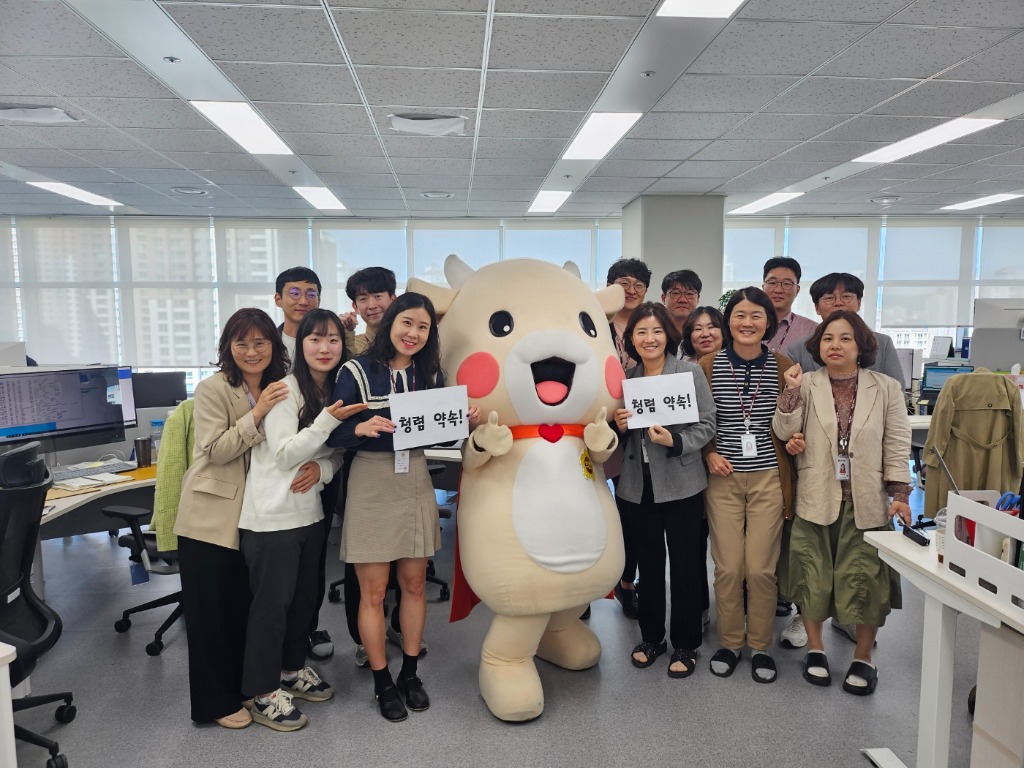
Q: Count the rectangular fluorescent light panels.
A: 9